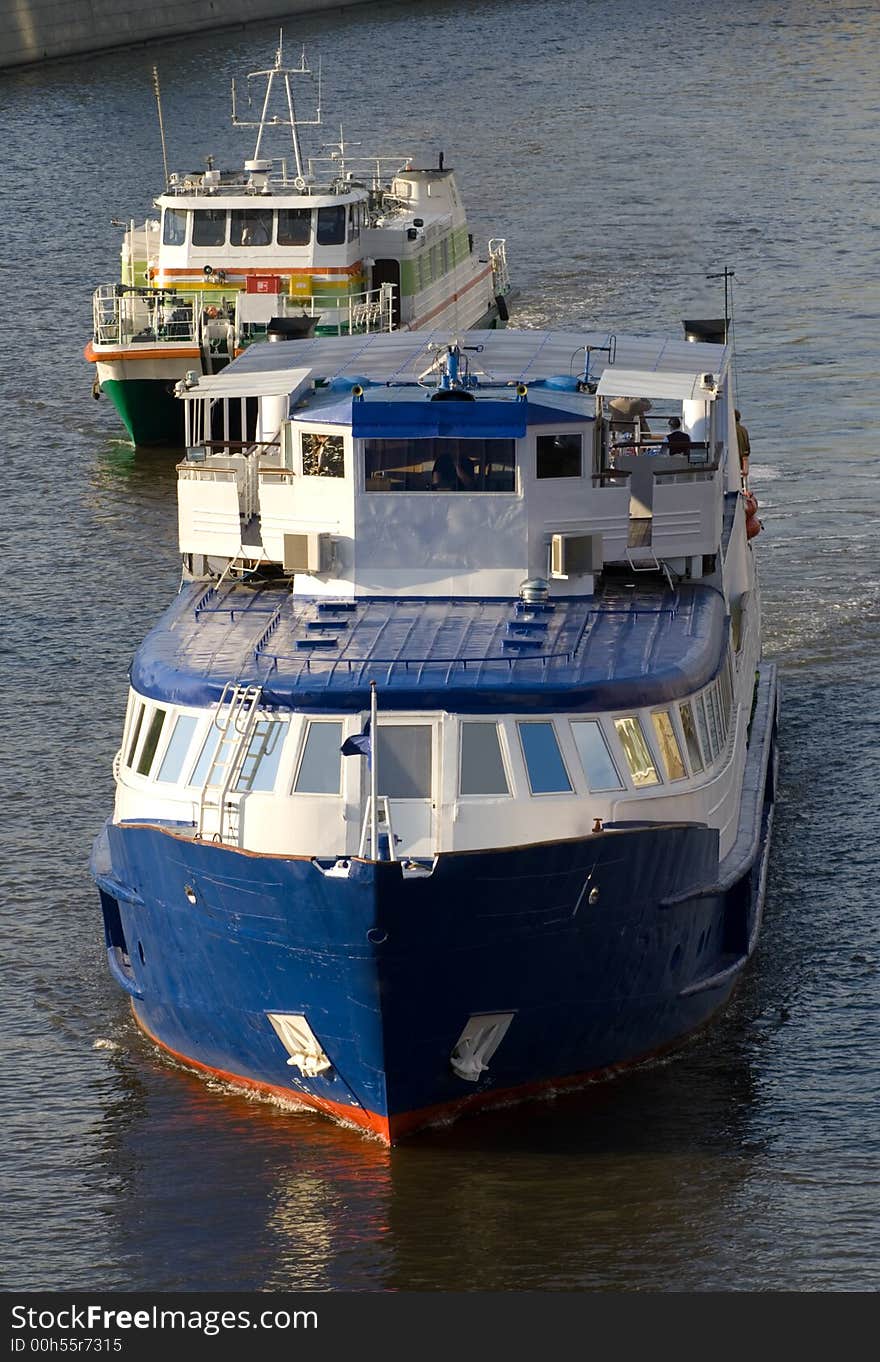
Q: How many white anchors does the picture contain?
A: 2